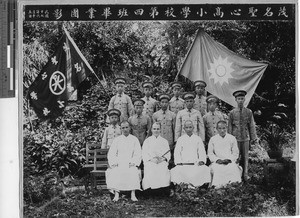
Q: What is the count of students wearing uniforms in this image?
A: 10